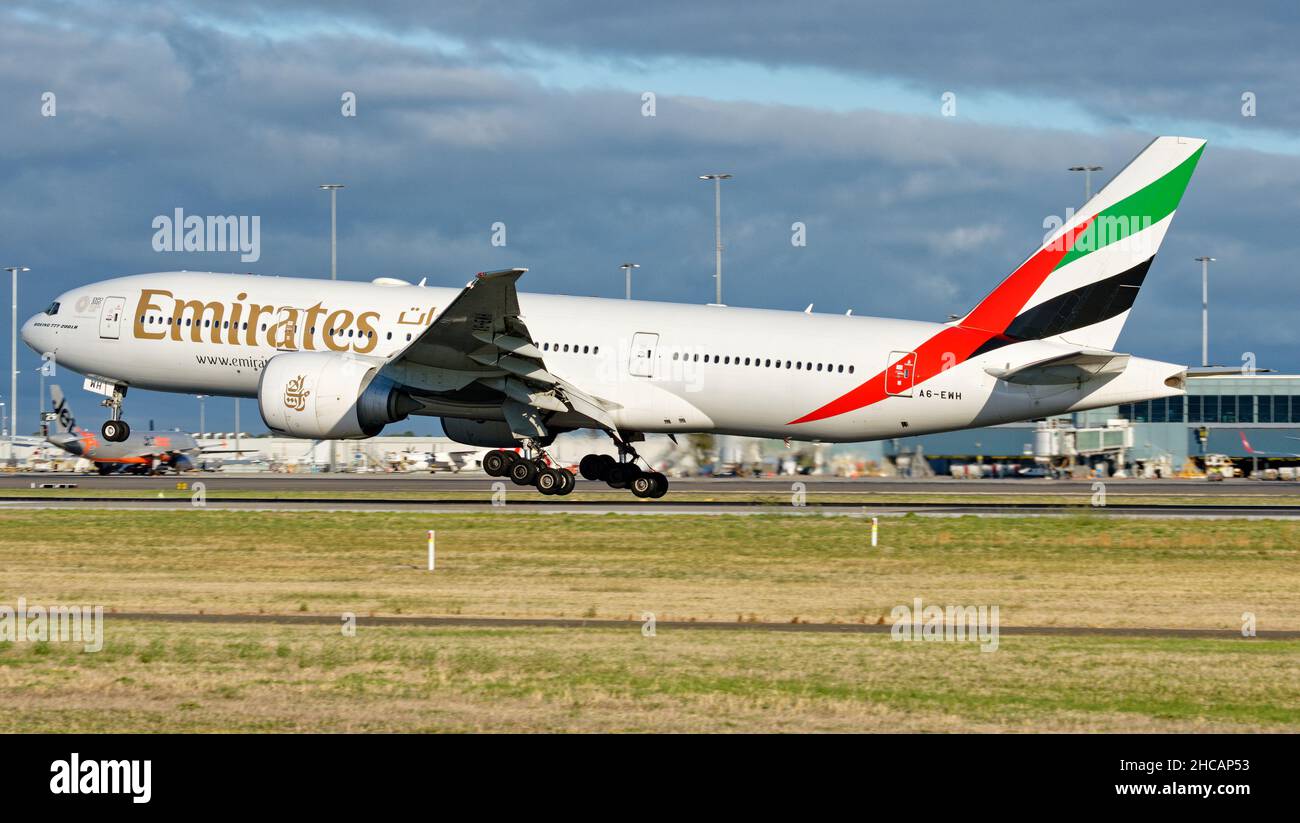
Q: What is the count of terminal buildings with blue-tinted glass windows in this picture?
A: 1